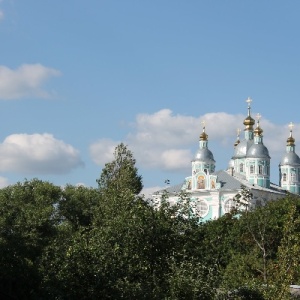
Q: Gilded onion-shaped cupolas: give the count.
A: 5